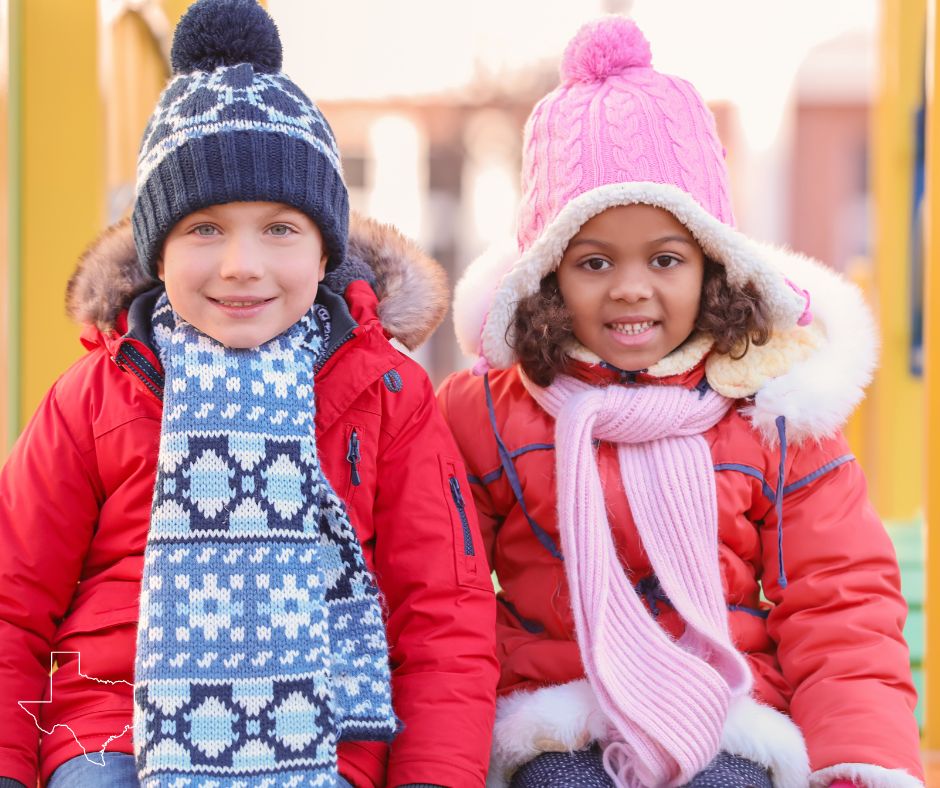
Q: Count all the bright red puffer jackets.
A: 2